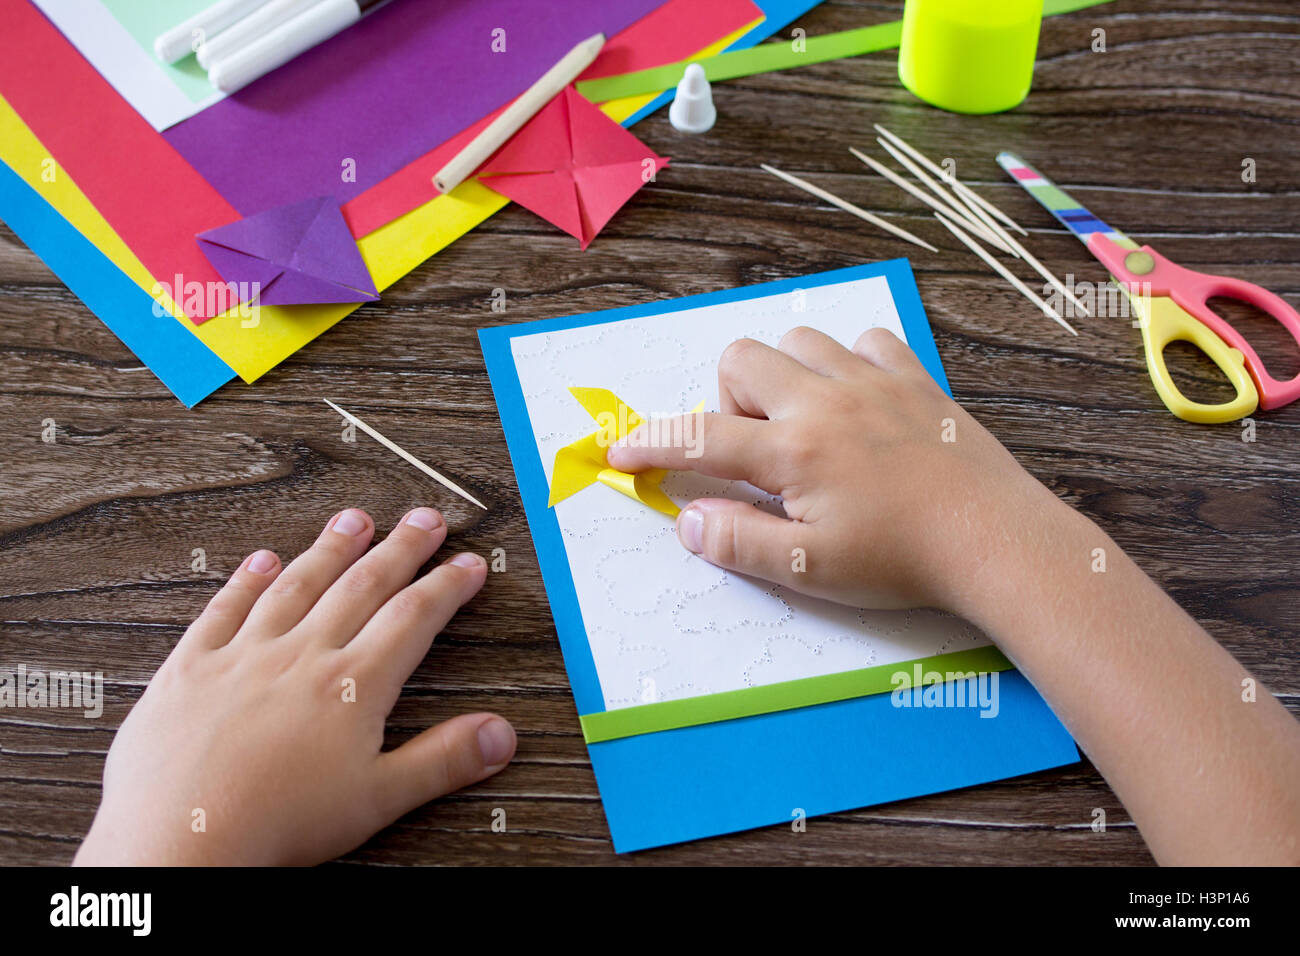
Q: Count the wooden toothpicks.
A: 7